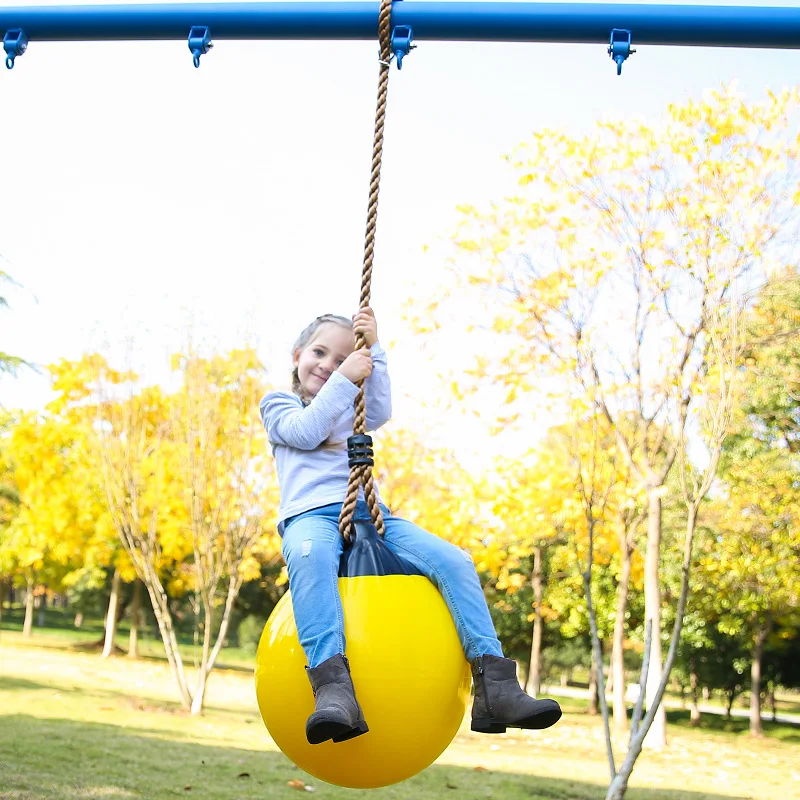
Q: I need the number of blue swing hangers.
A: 4